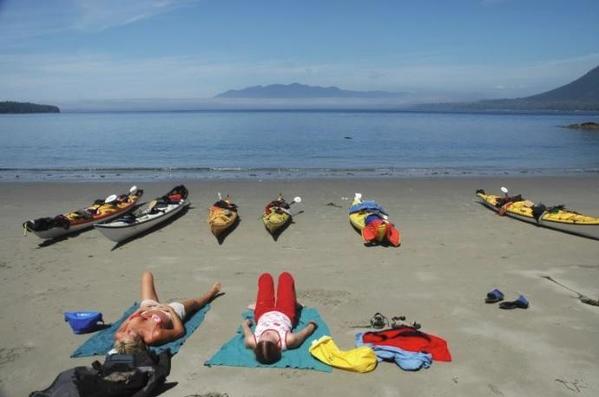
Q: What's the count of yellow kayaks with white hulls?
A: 2